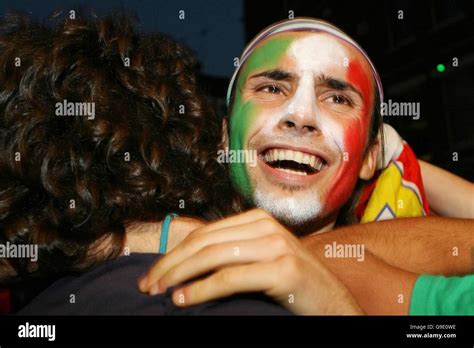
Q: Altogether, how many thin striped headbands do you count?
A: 1